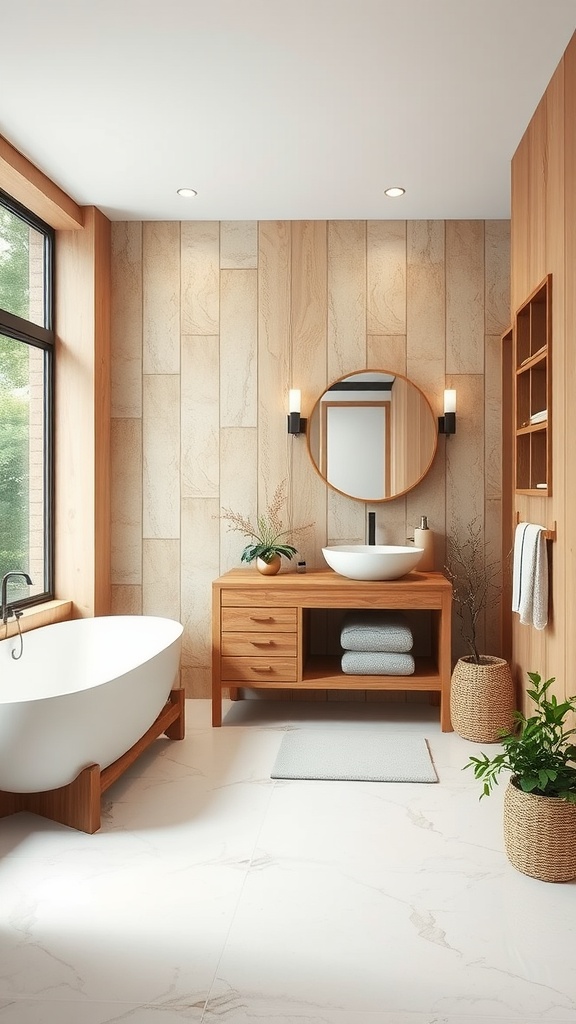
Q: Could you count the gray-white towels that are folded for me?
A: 2